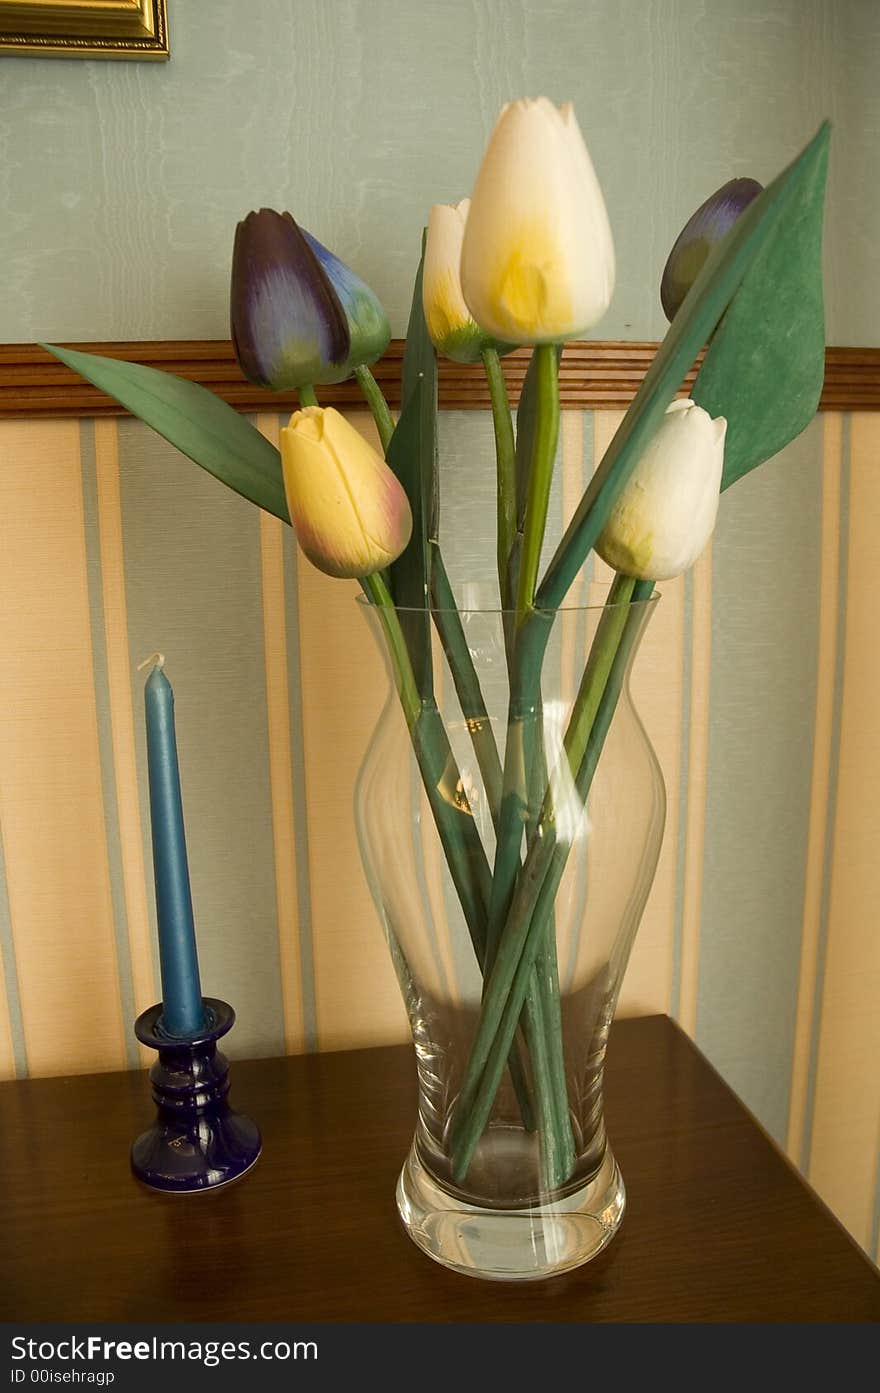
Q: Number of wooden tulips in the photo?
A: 7